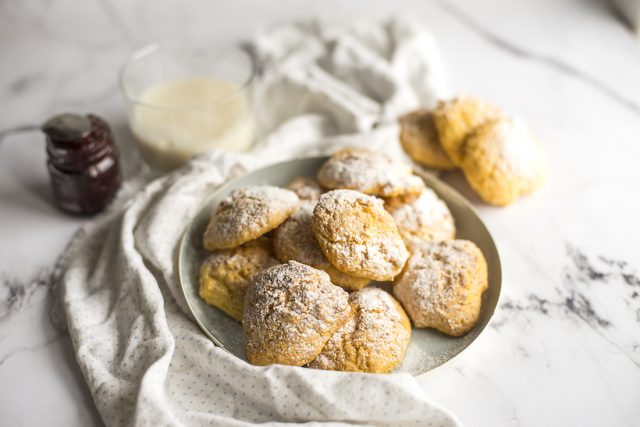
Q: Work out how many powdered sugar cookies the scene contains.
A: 13